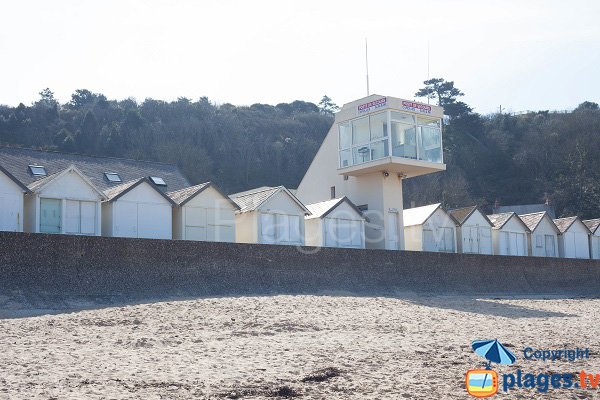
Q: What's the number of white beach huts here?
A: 12